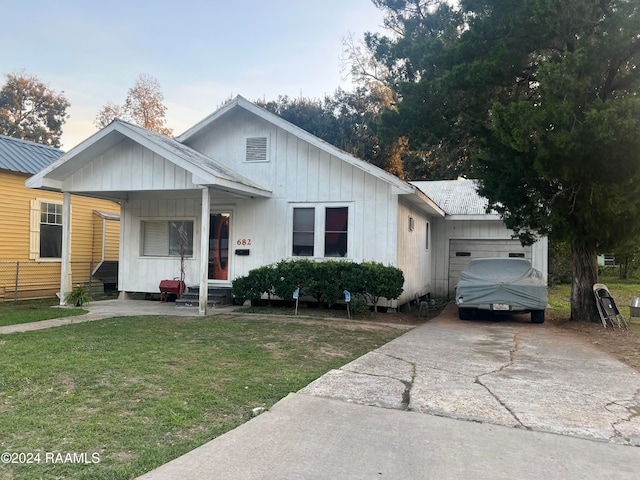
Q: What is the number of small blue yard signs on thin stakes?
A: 2